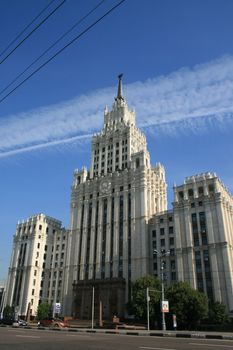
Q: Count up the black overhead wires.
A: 4